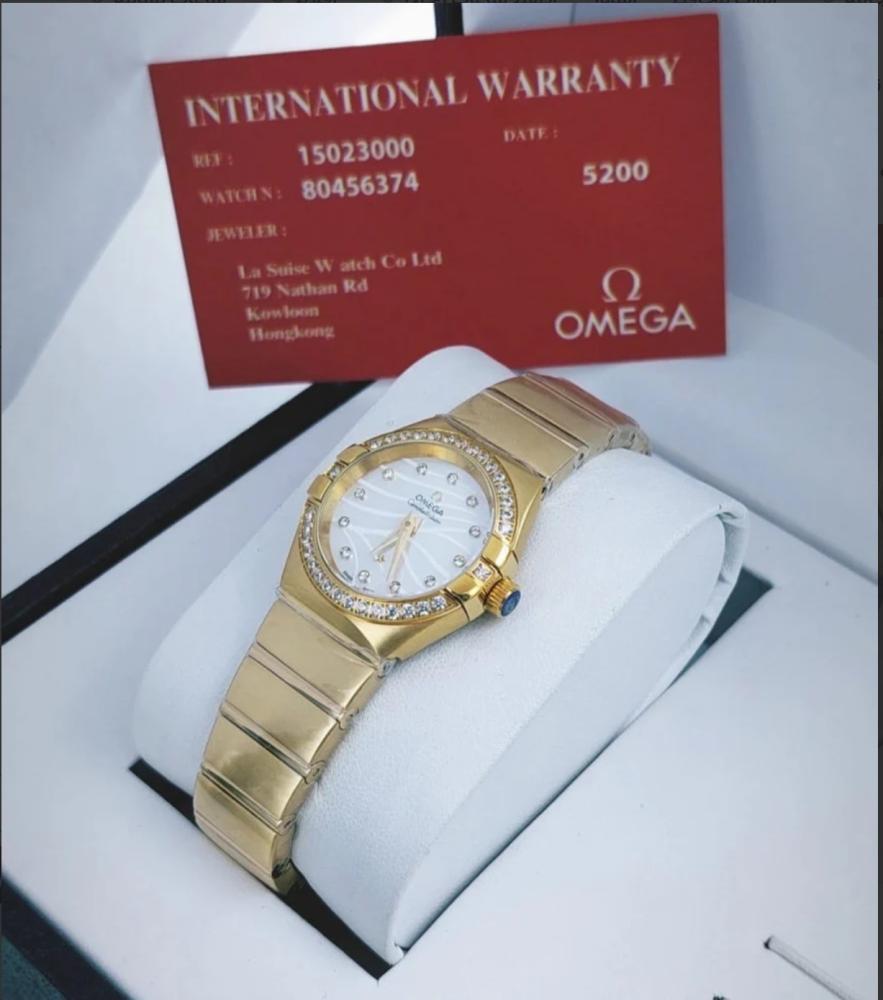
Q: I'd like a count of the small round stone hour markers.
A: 12